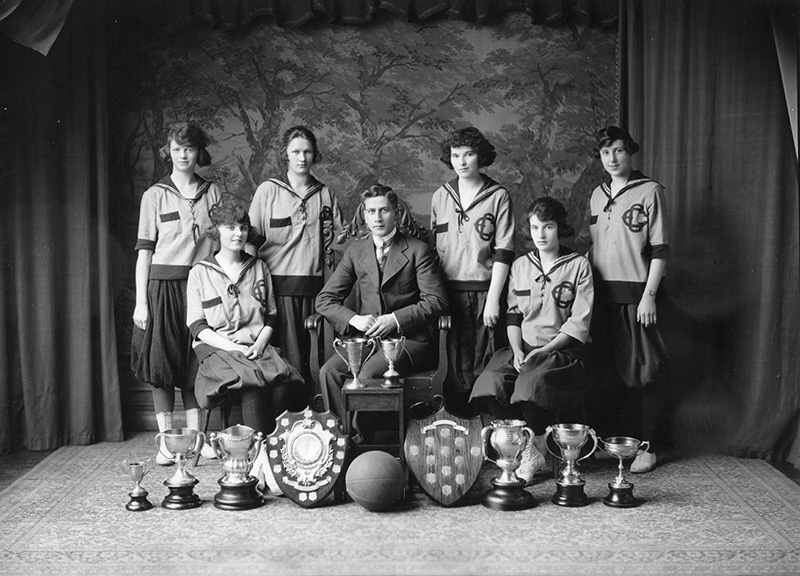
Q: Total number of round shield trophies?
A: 2